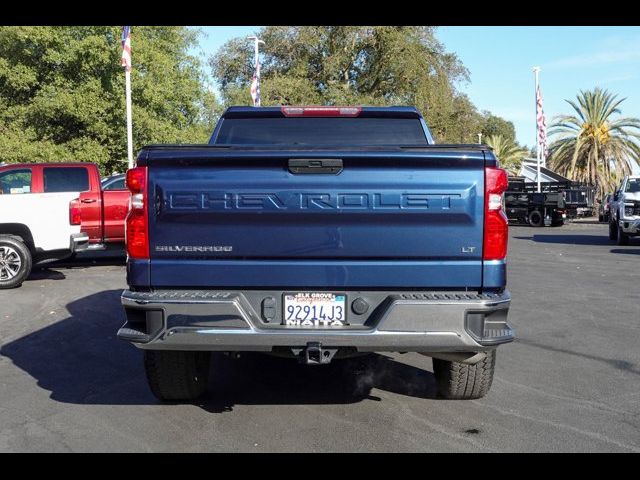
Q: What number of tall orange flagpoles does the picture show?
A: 0